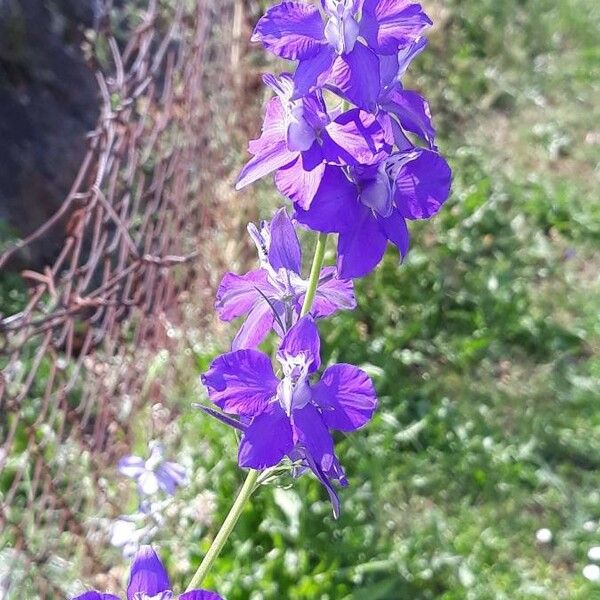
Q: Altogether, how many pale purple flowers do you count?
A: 2